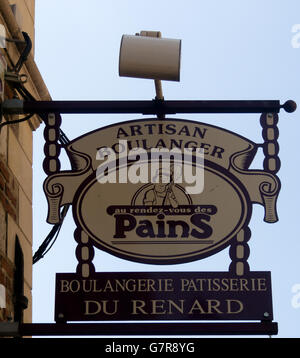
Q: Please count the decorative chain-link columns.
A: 4